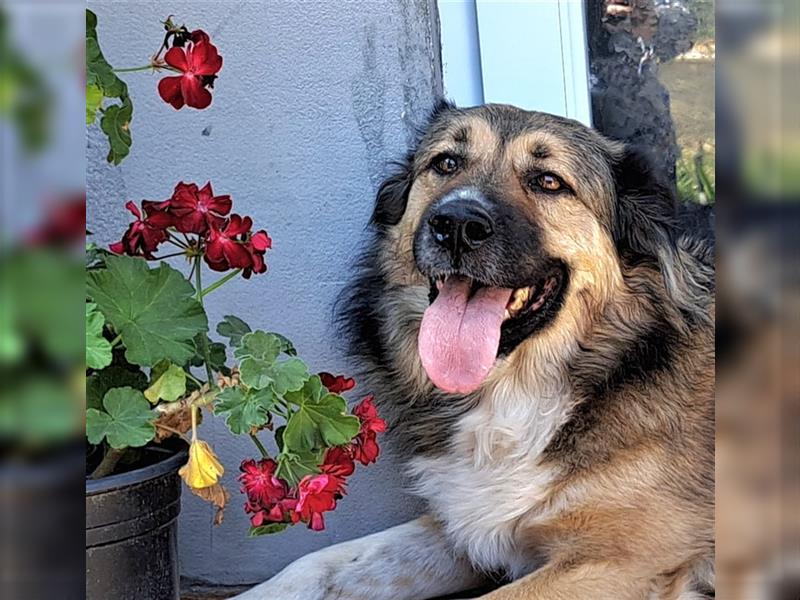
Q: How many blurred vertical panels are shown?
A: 2